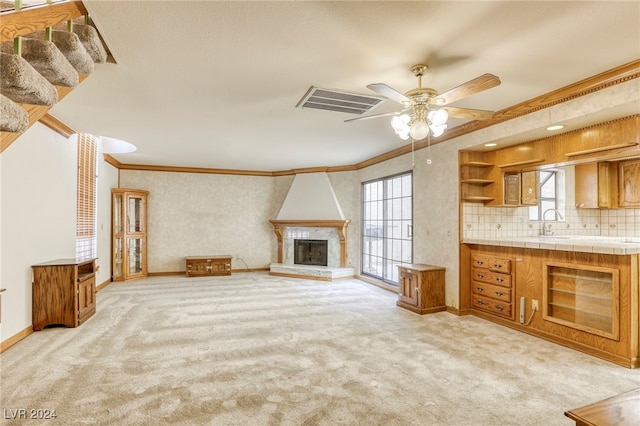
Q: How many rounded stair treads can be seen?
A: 5